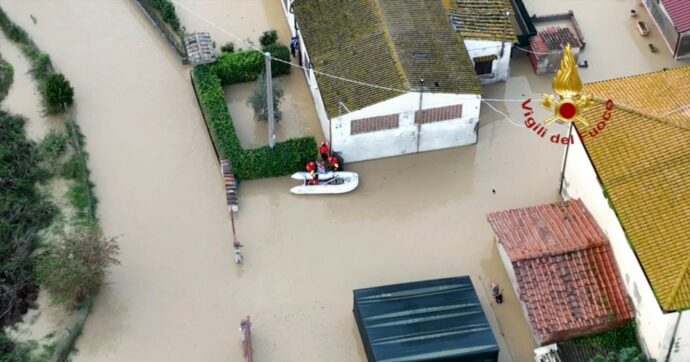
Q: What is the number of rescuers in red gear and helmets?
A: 3